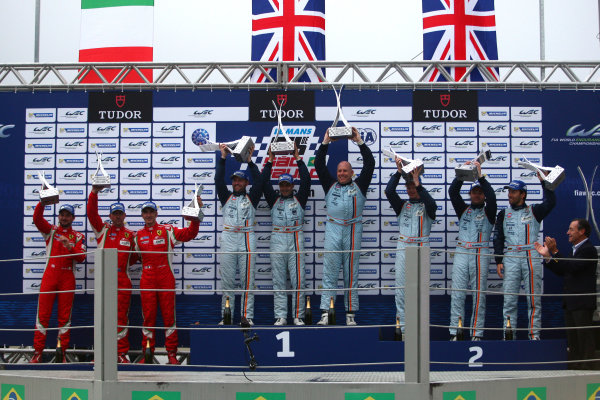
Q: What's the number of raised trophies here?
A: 9